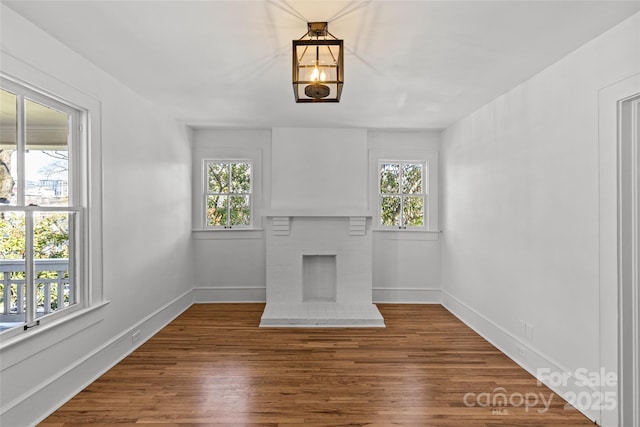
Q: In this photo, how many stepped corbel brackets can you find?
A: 2